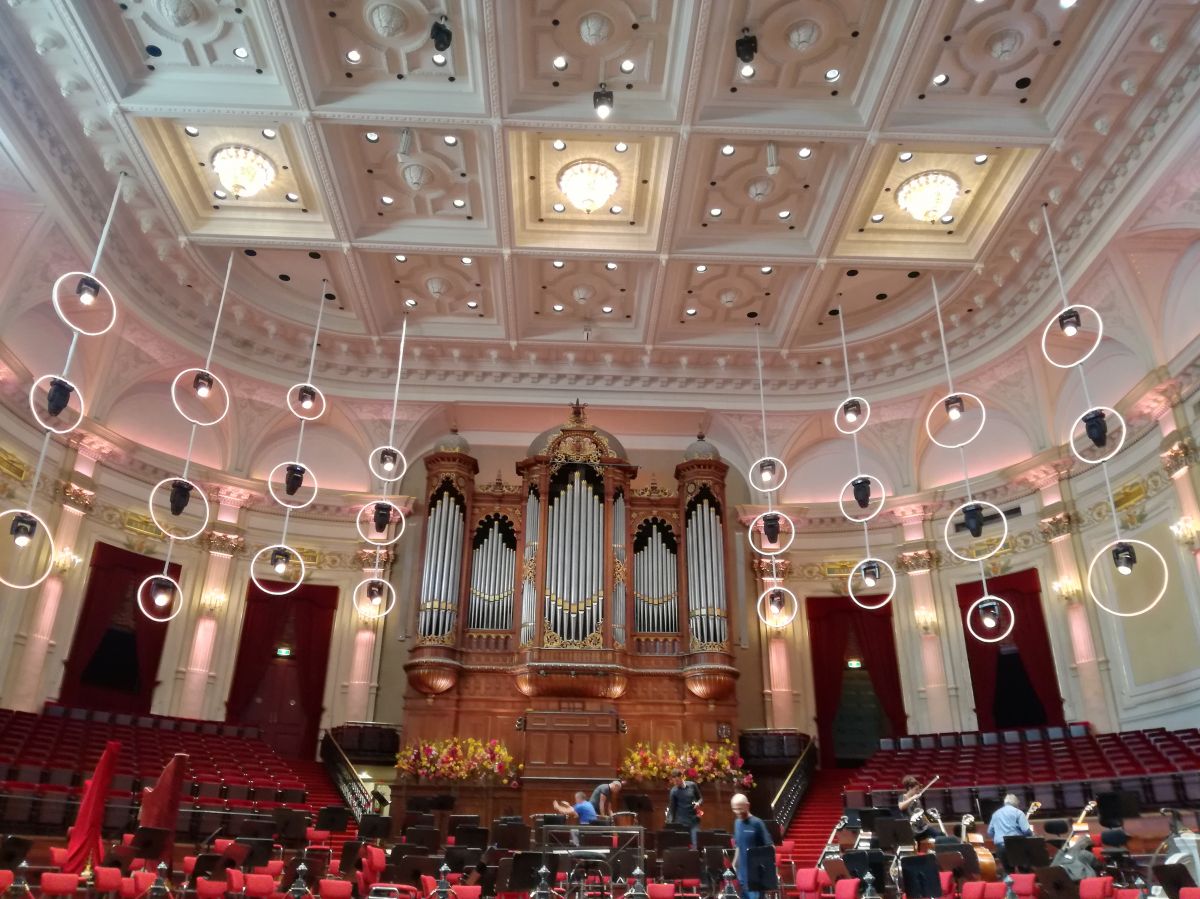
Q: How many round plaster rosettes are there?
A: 10